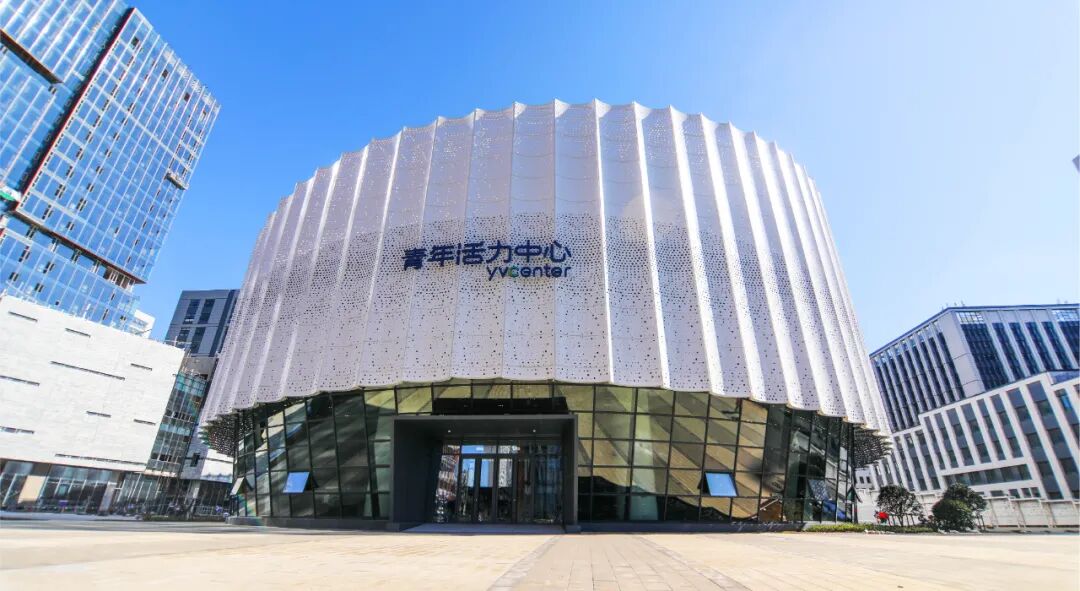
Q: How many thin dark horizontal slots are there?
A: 9